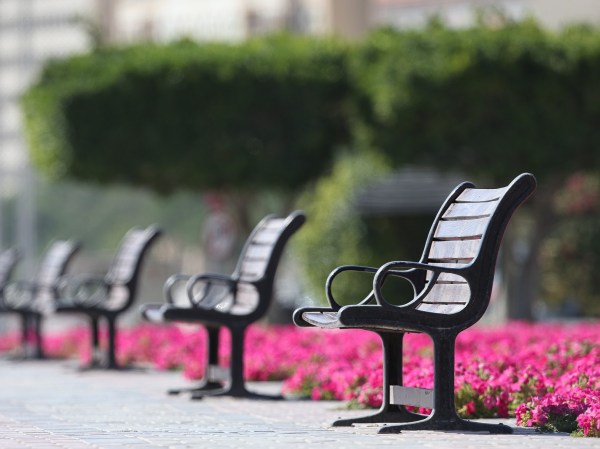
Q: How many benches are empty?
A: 5